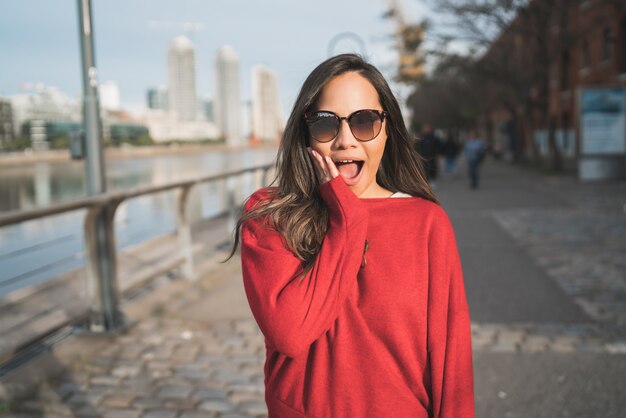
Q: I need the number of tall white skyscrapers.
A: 3